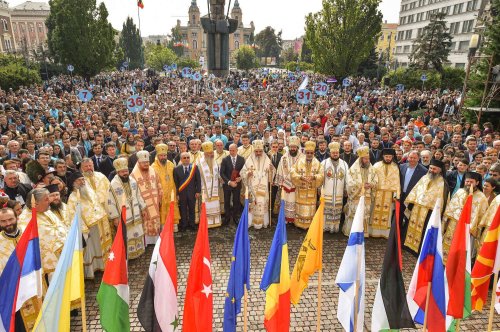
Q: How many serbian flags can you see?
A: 1